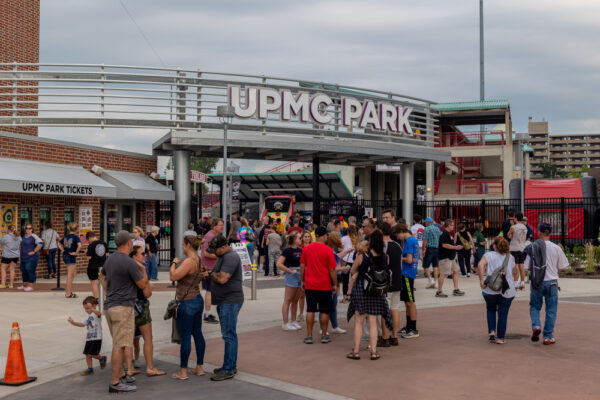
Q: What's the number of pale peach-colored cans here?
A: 0